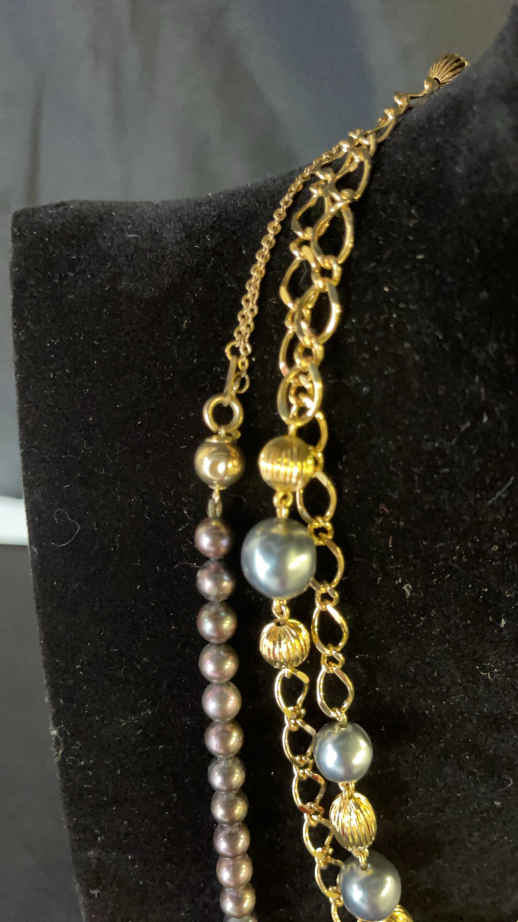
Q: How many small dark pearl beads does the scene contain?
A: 12